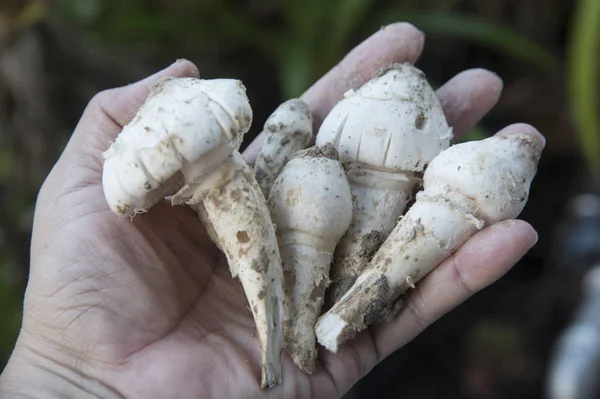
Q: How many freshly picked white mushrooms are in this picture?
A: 5